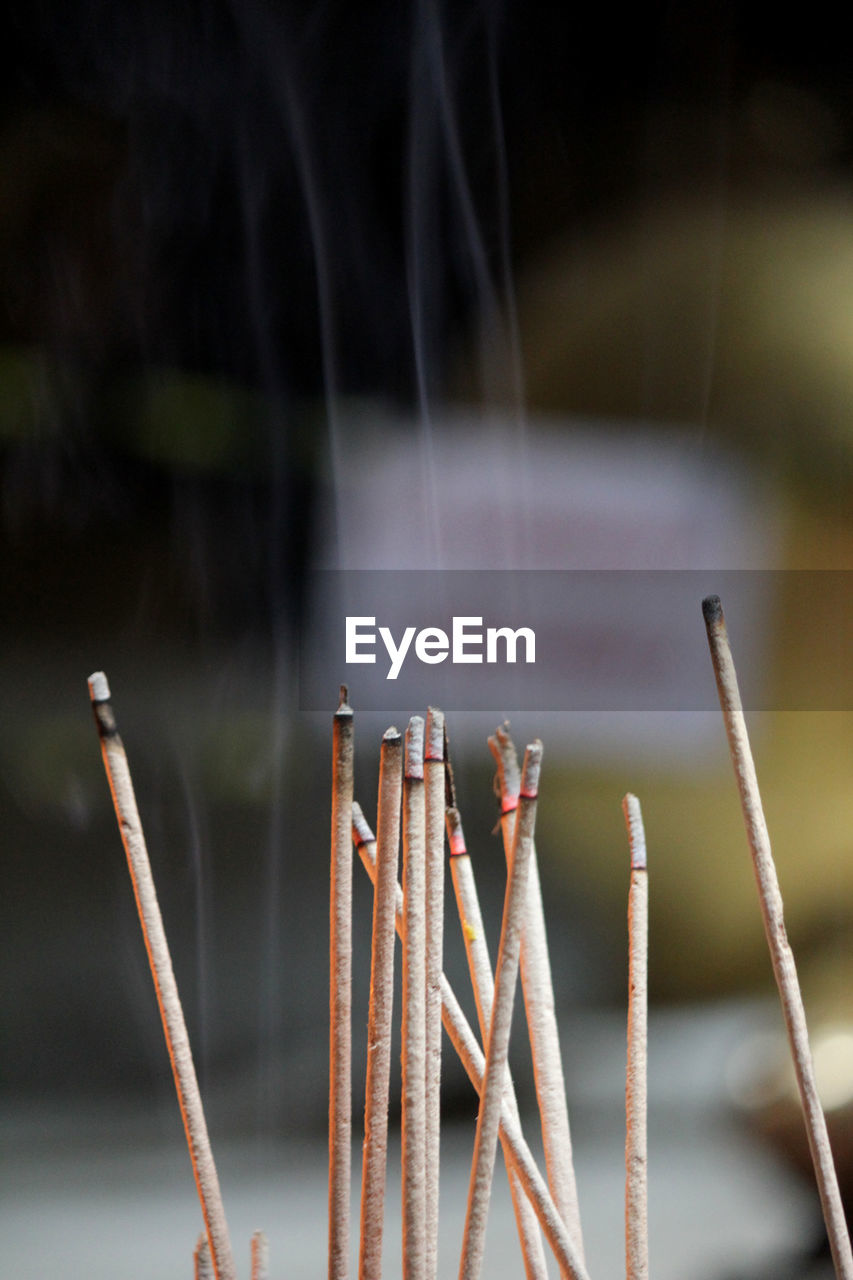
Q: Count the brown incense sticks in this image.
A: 13